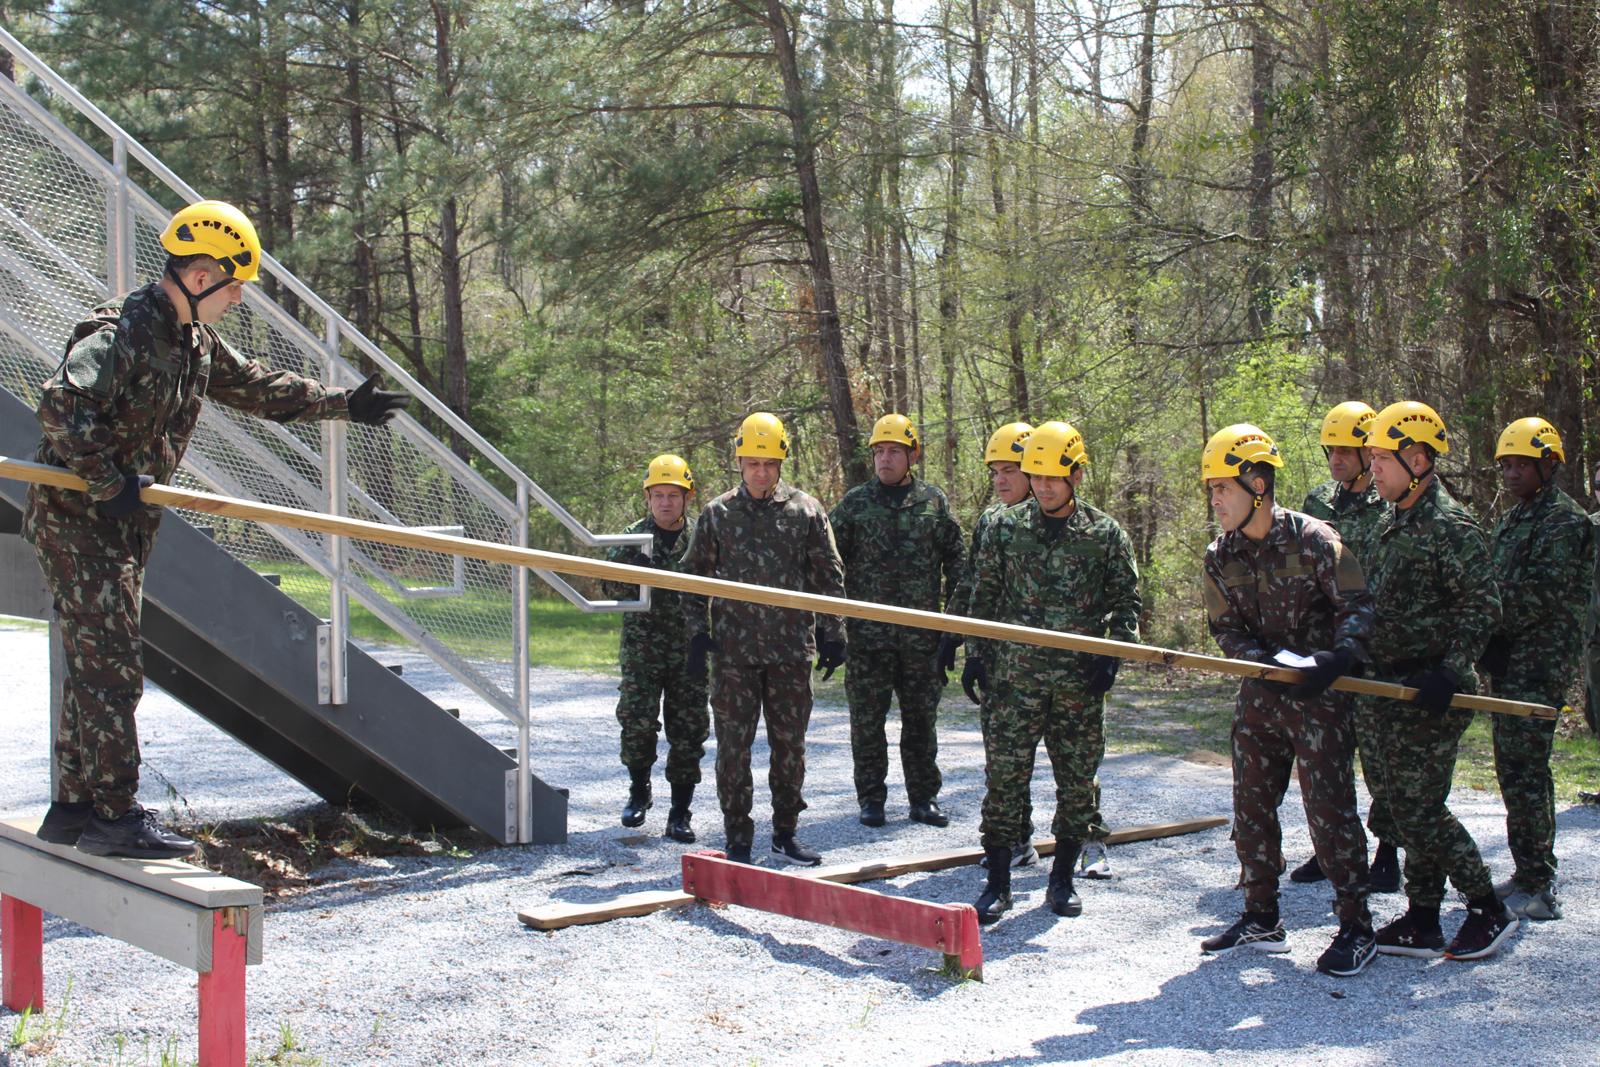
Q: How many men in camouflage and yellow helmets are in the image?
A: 10